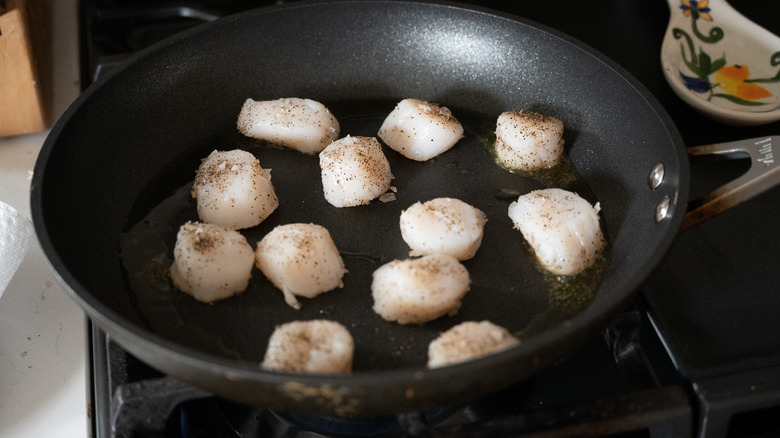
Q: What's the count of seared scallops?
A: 12